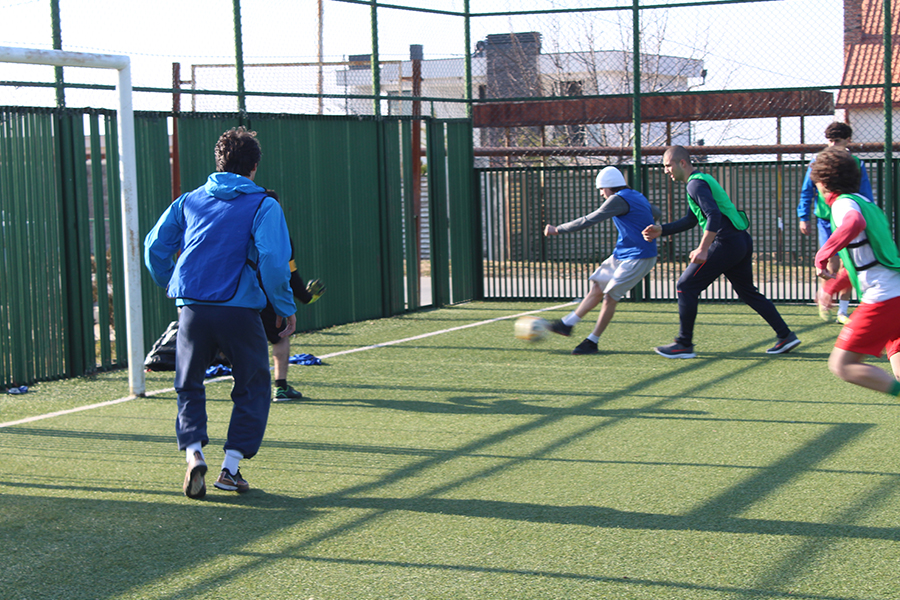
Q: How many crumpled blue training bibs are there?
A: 2